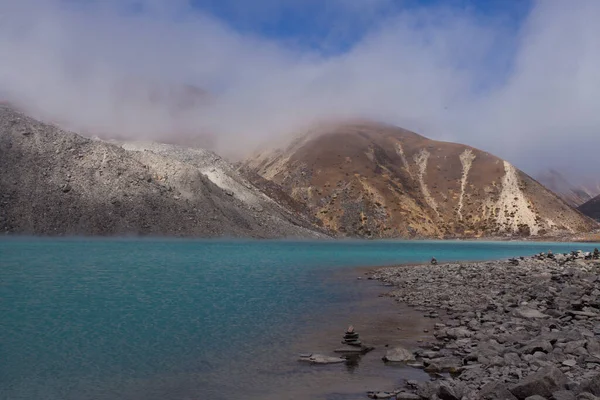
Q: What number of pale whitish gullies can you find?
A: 4